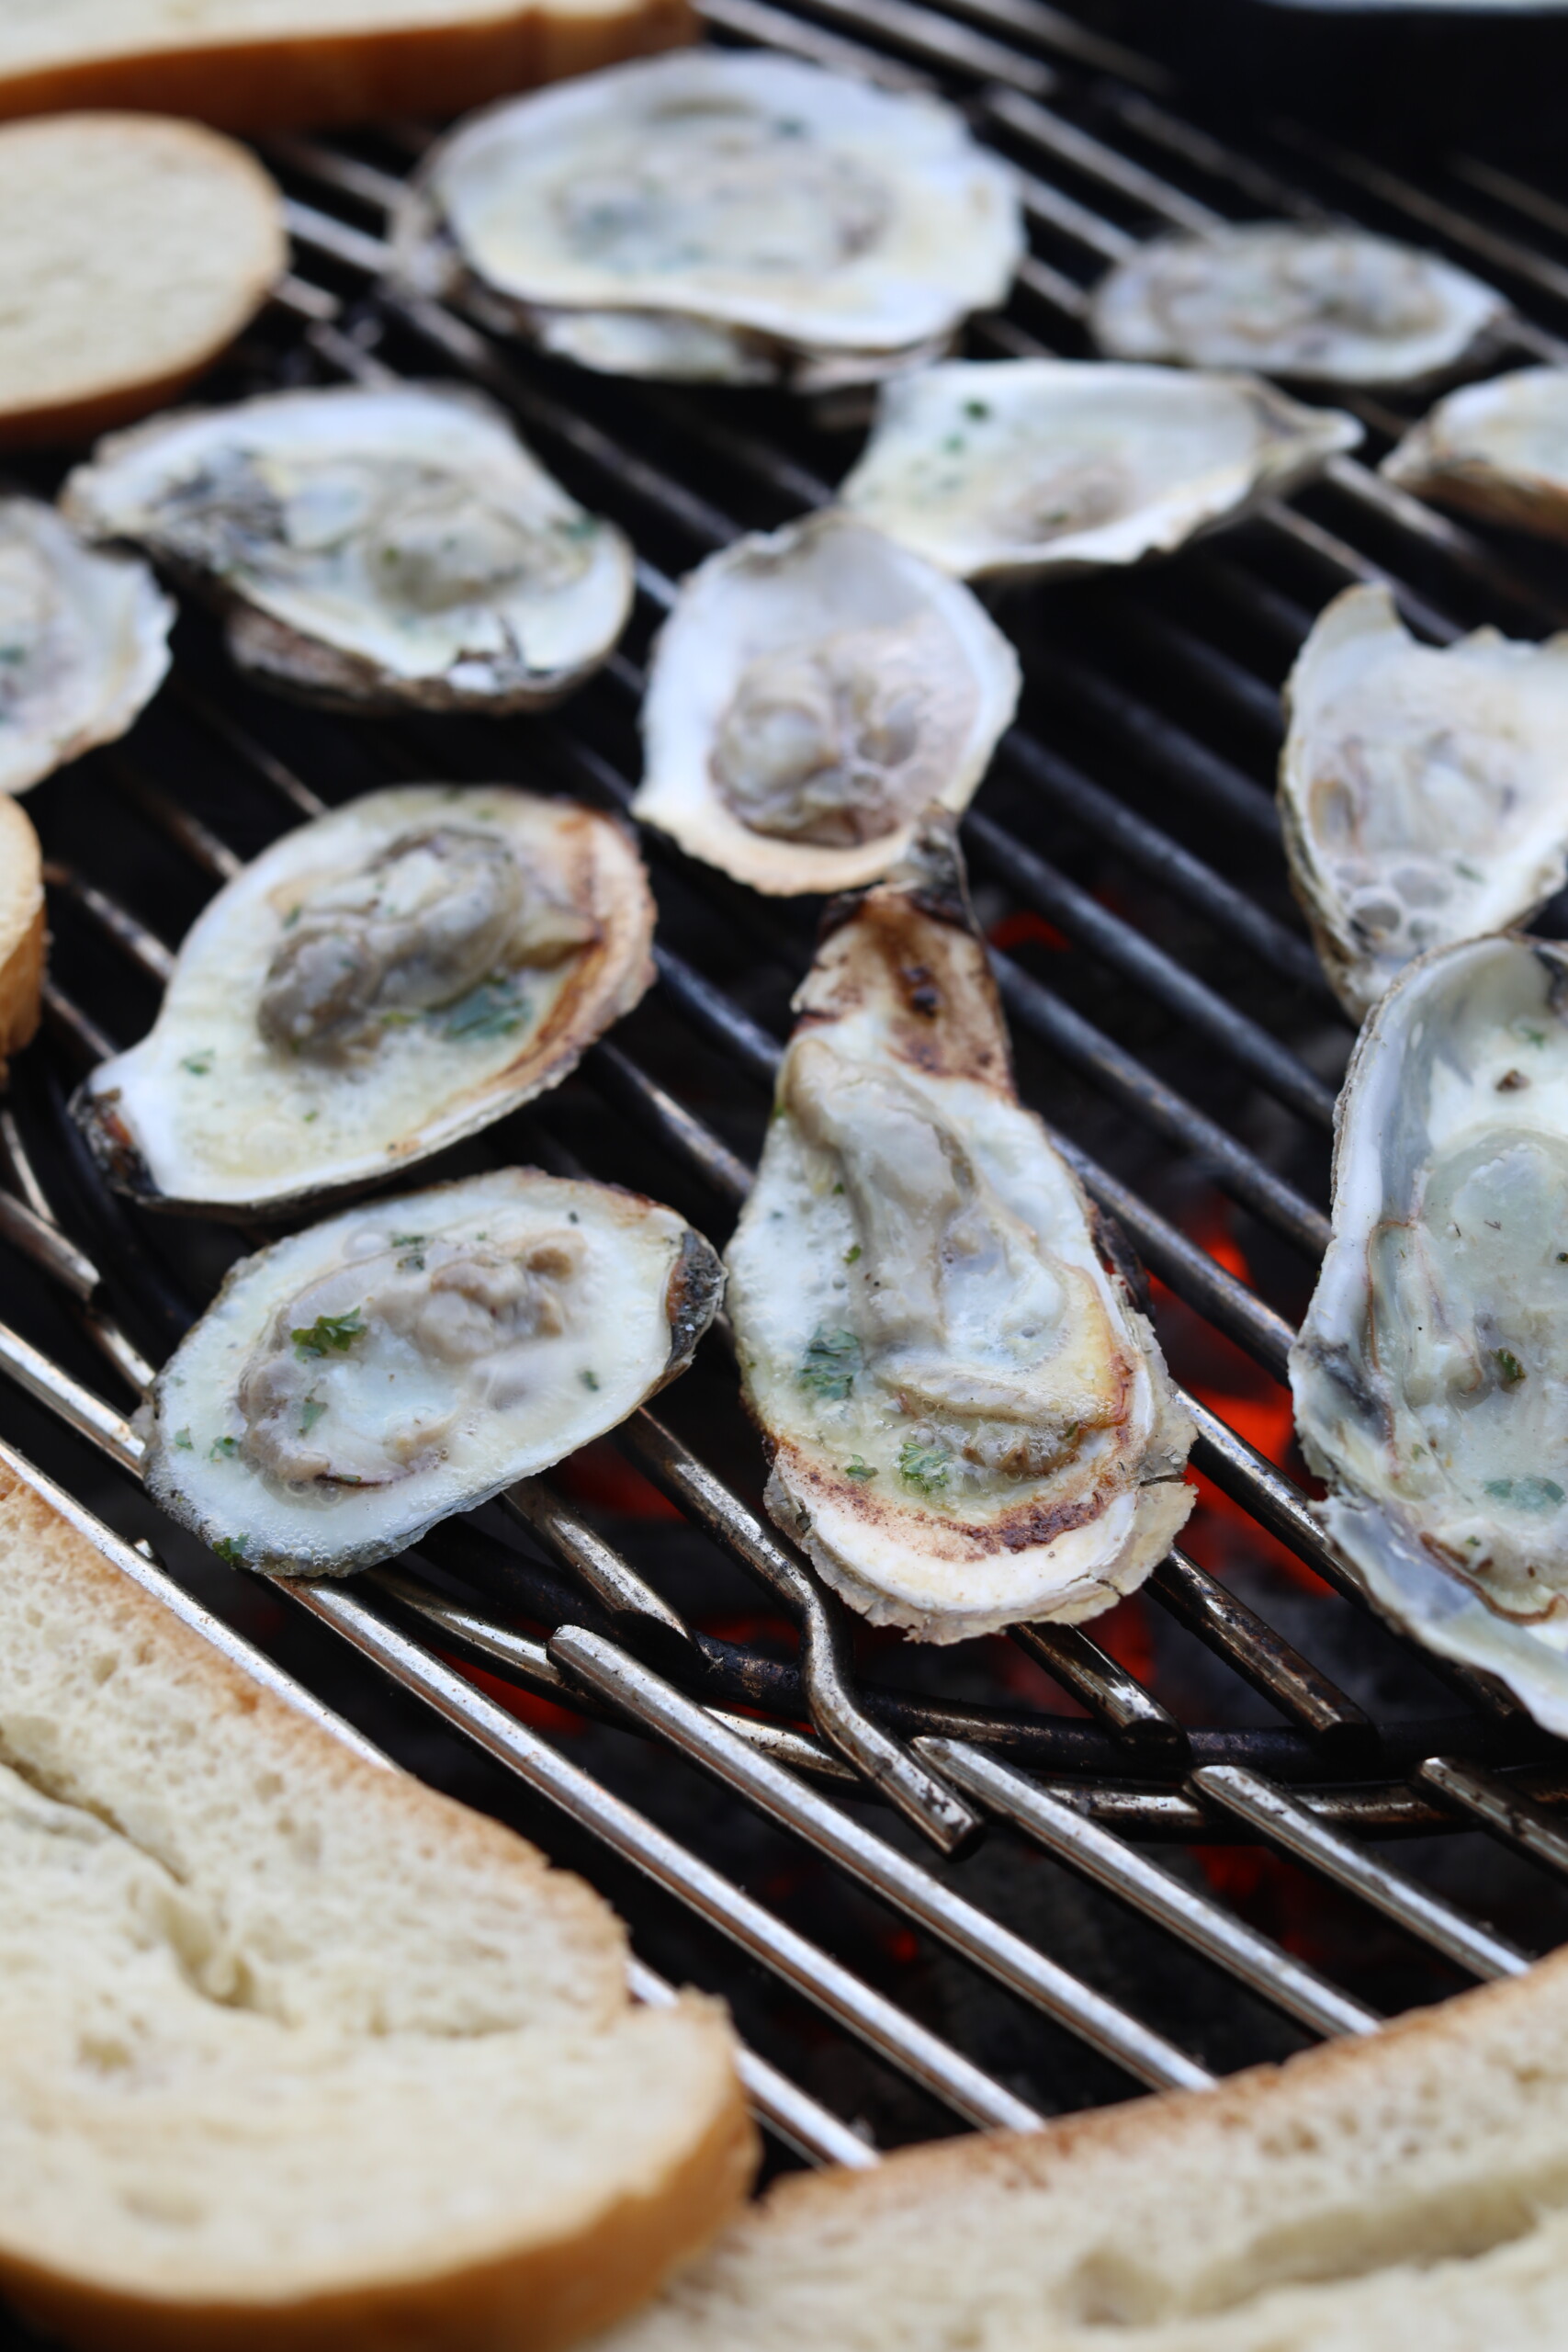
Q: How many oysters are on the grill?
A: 12